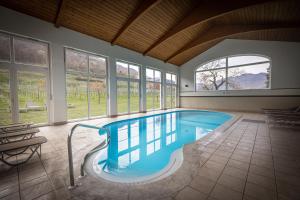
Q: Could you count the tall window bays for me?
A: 5